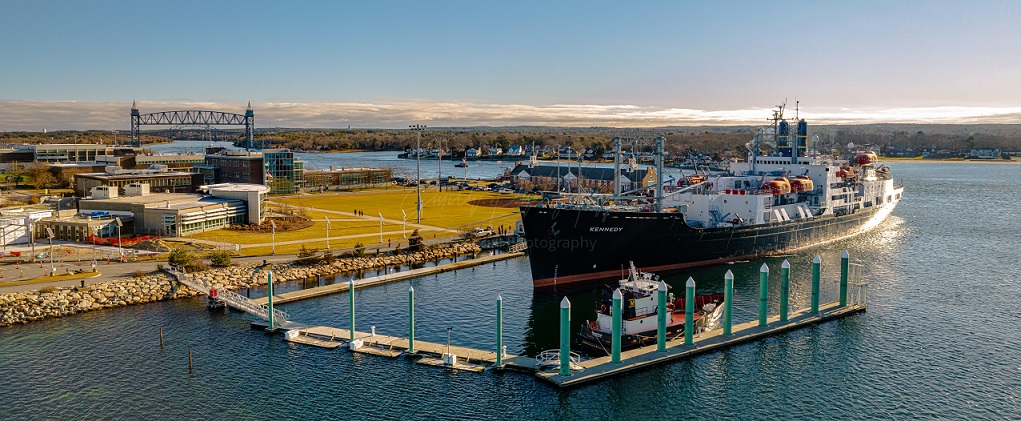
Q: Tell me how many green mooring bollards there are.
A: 13